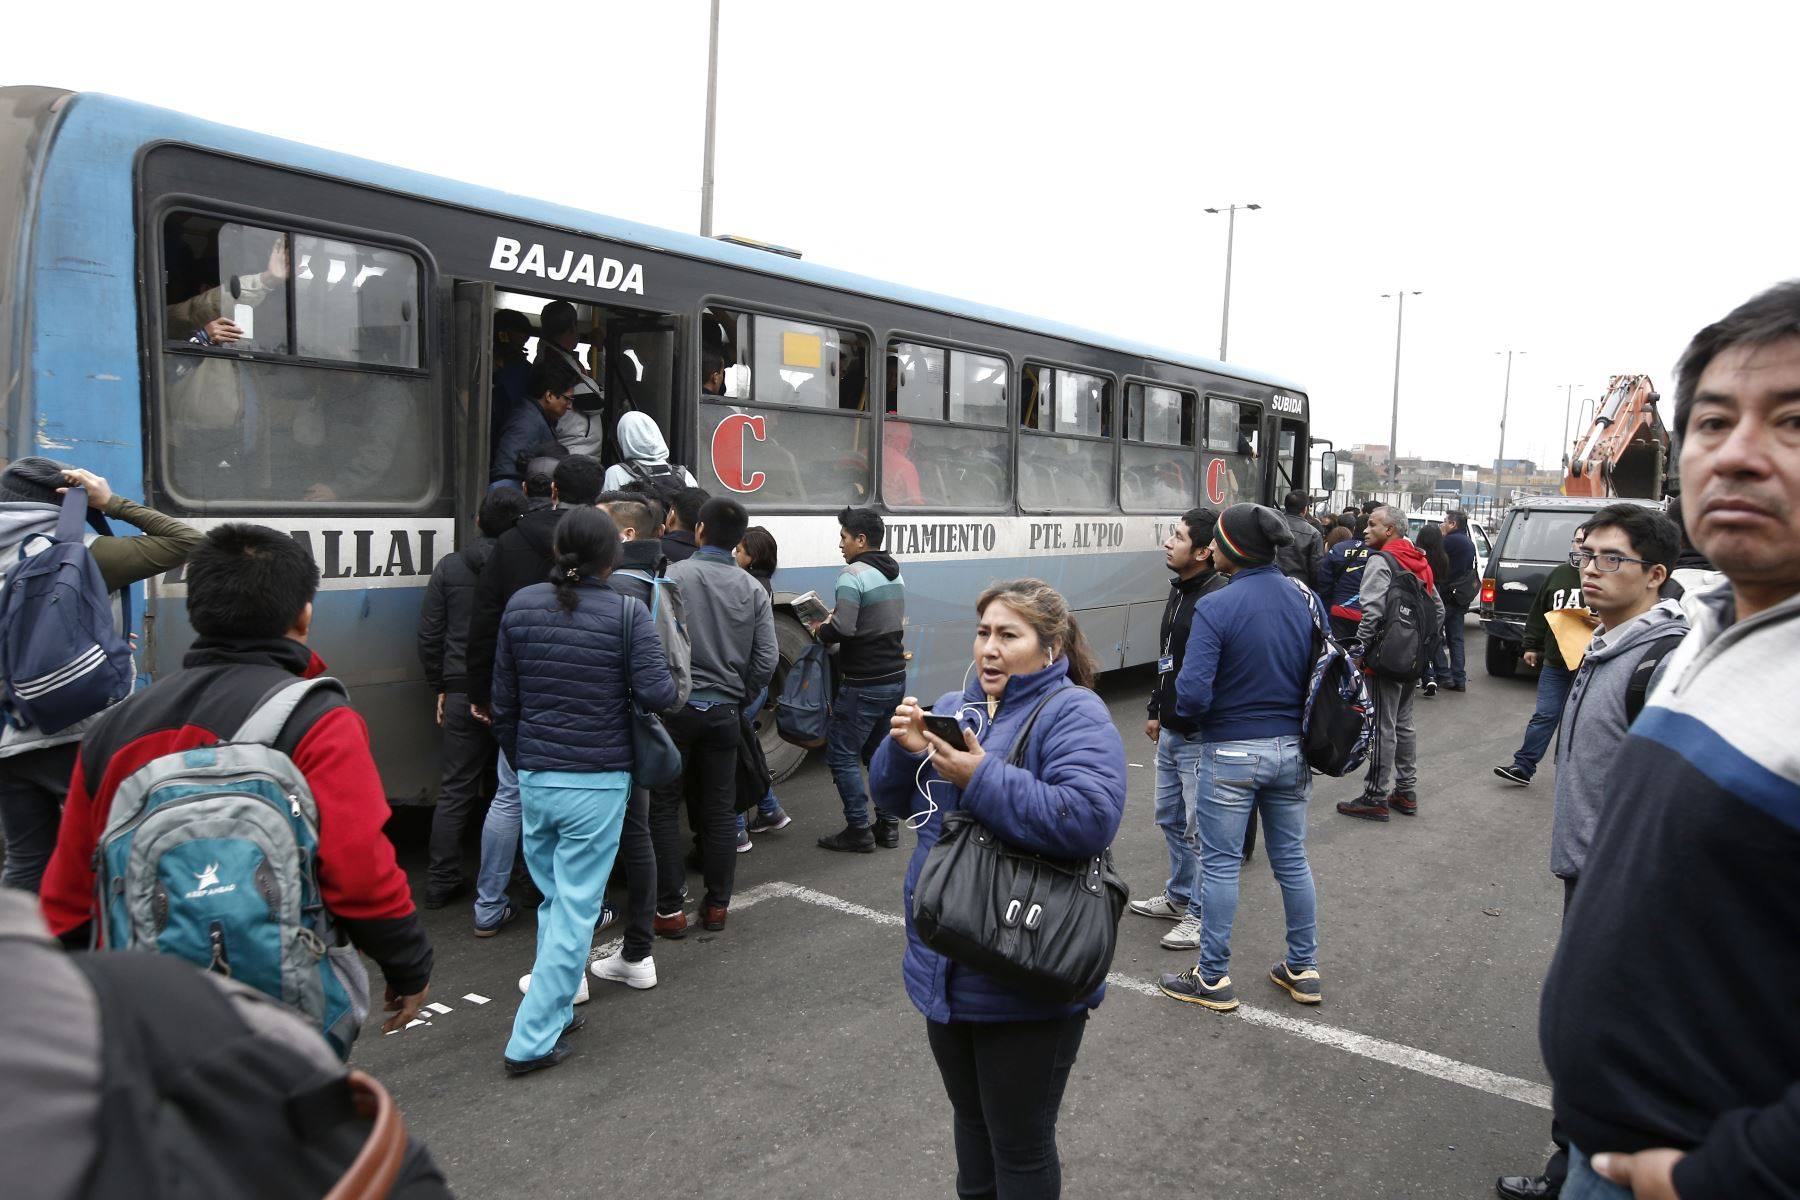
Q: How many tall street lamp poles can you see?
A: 5